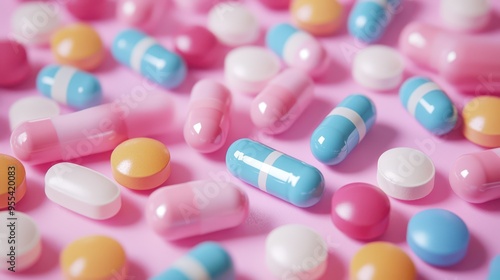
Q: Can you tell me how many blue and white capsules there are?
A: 8